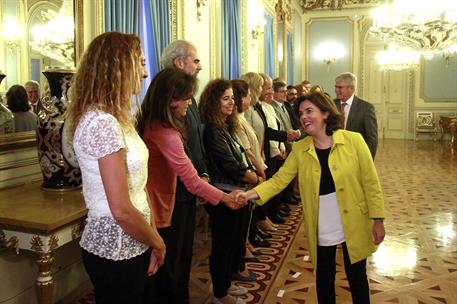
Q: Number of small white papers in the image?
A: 3